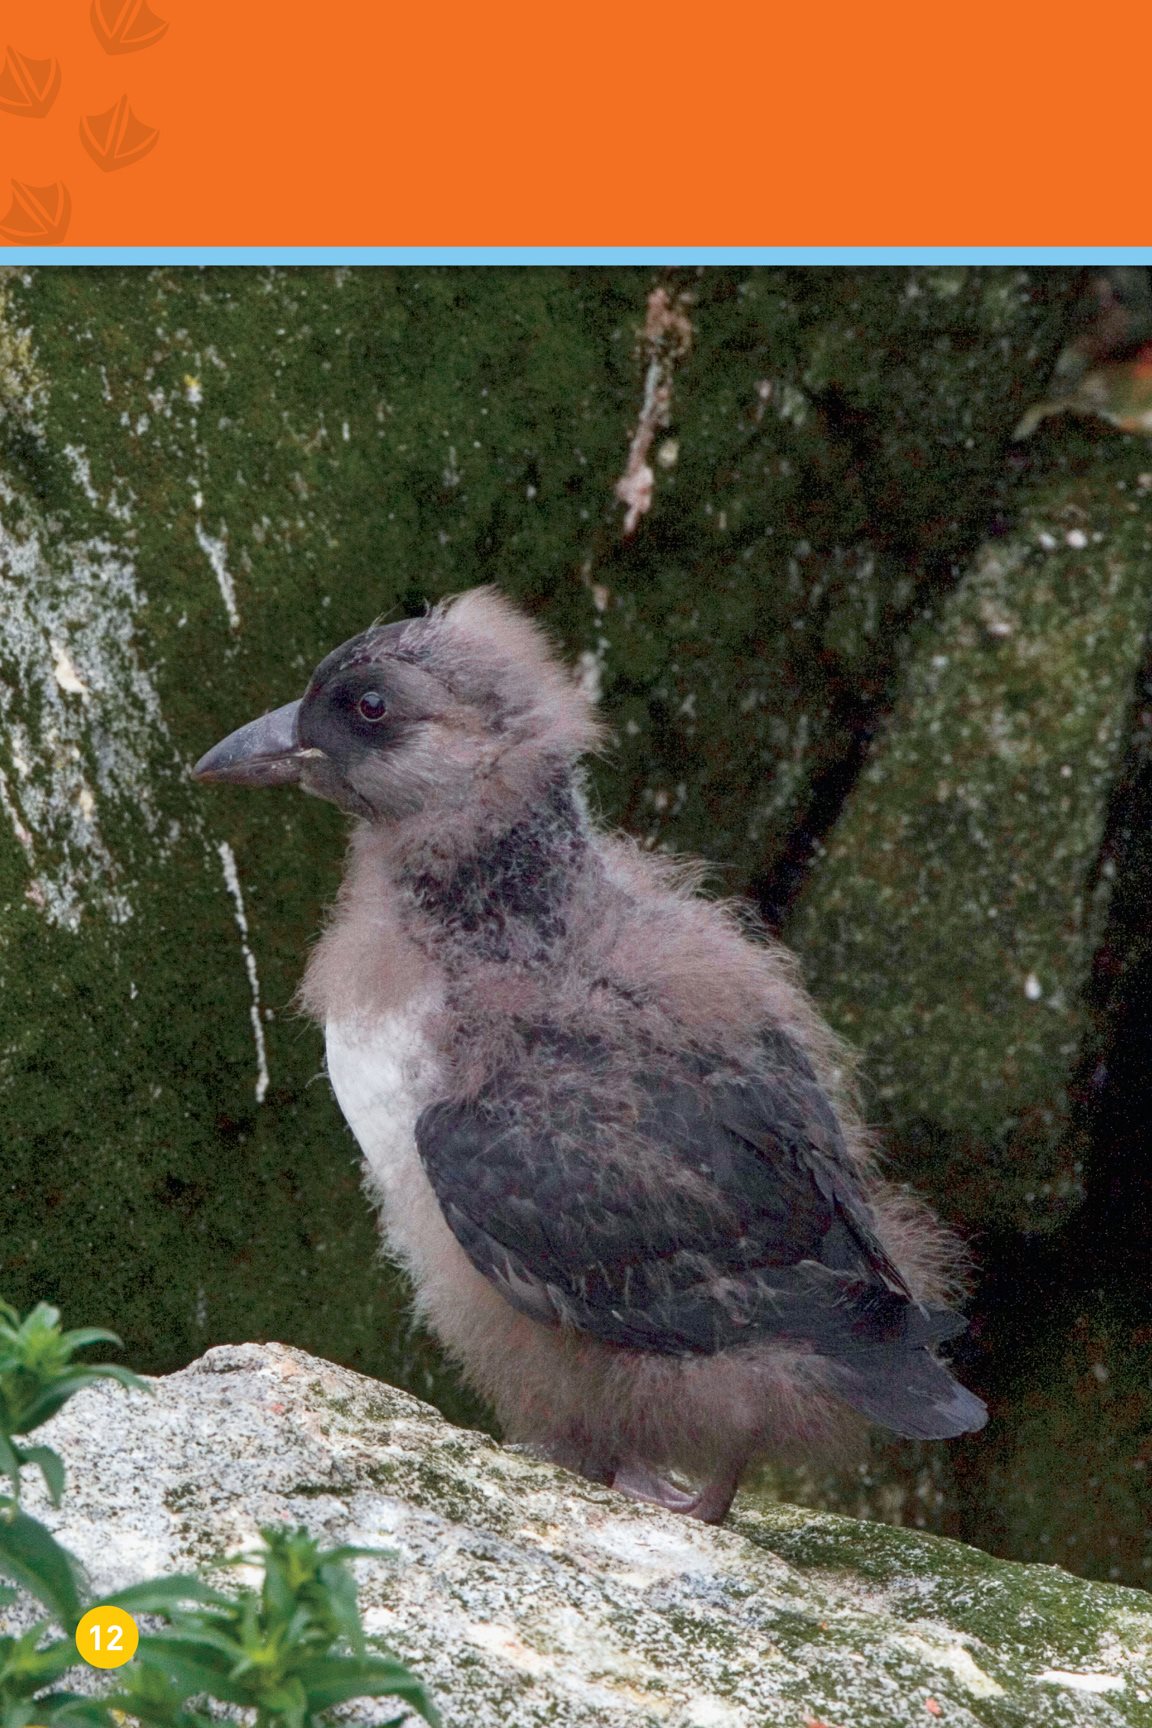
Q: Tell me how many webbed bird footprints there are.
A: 4